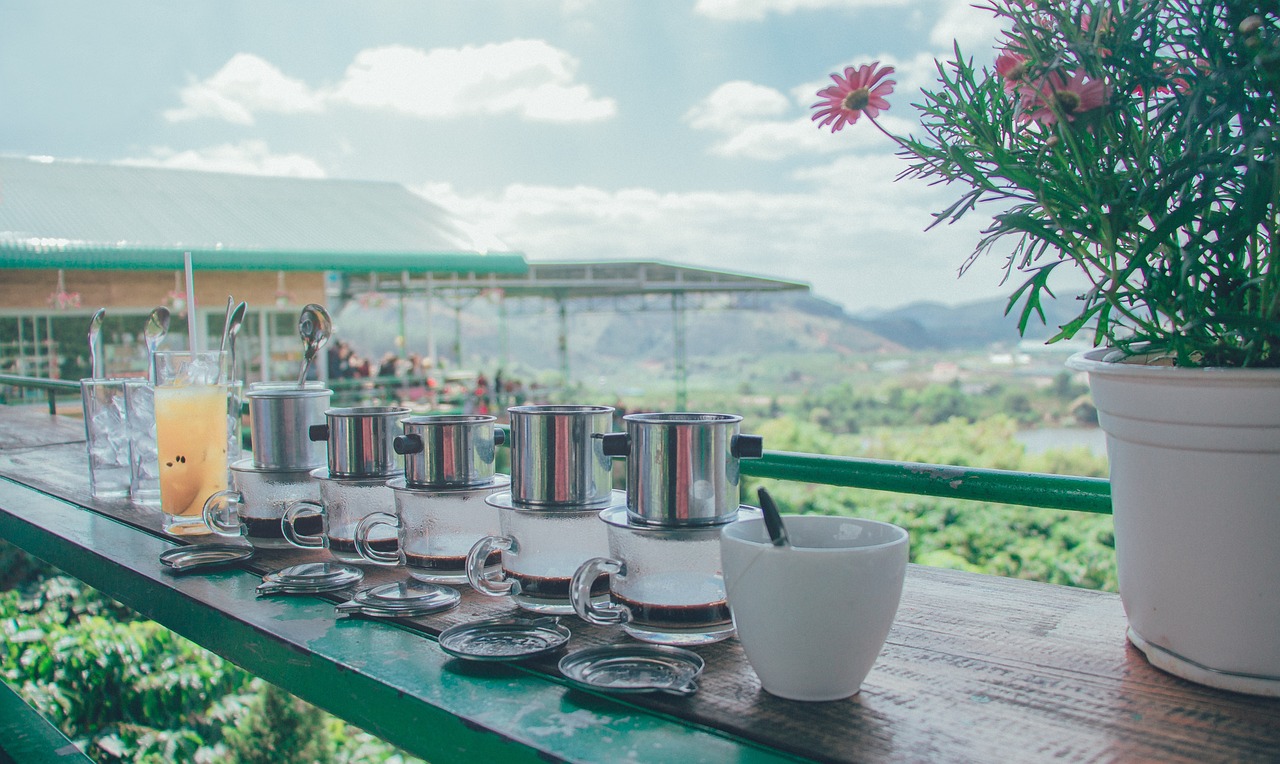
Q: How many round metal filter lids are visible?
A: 5